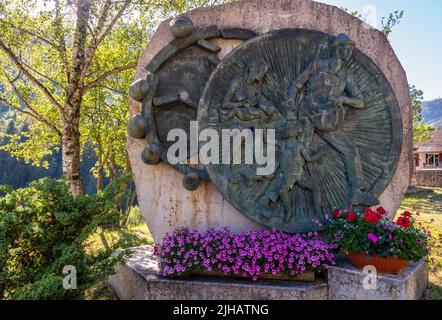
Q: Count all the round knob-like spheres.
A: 5